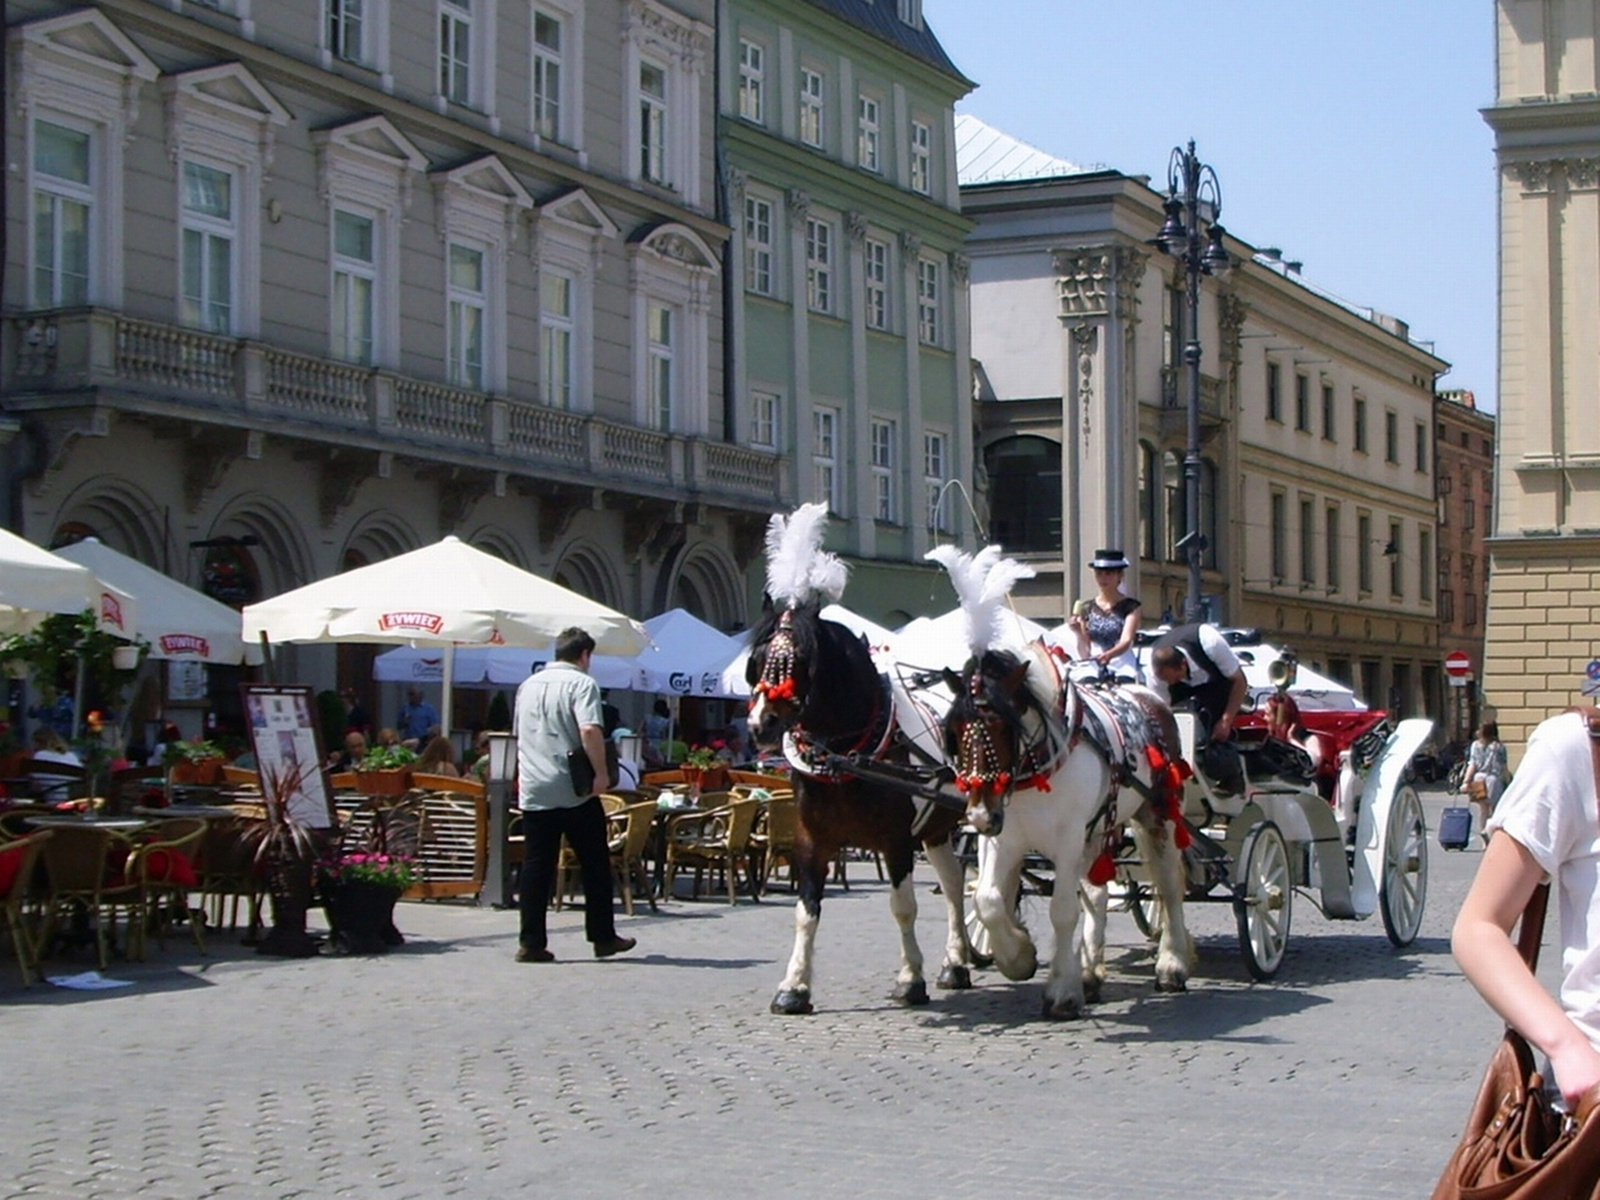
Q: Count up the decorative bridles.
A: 2